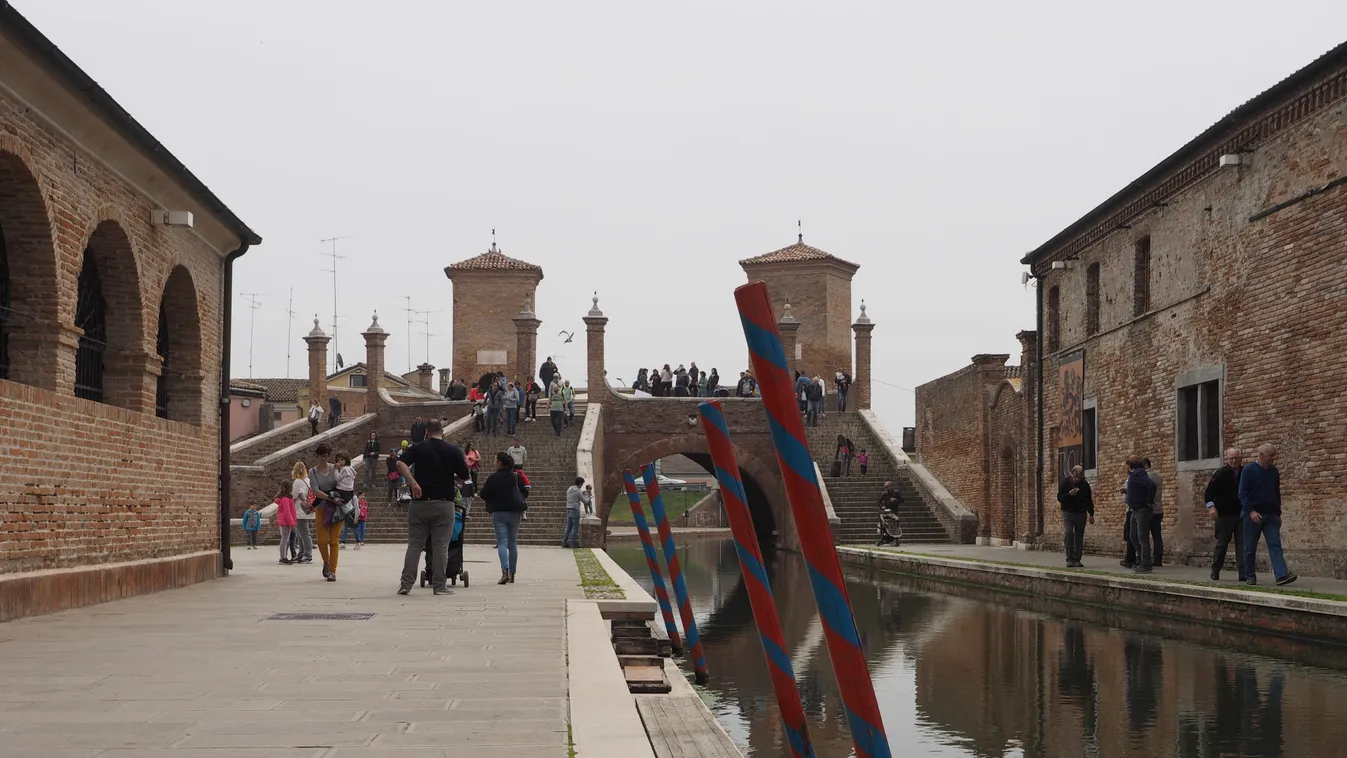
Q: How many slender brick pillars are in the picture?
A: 6